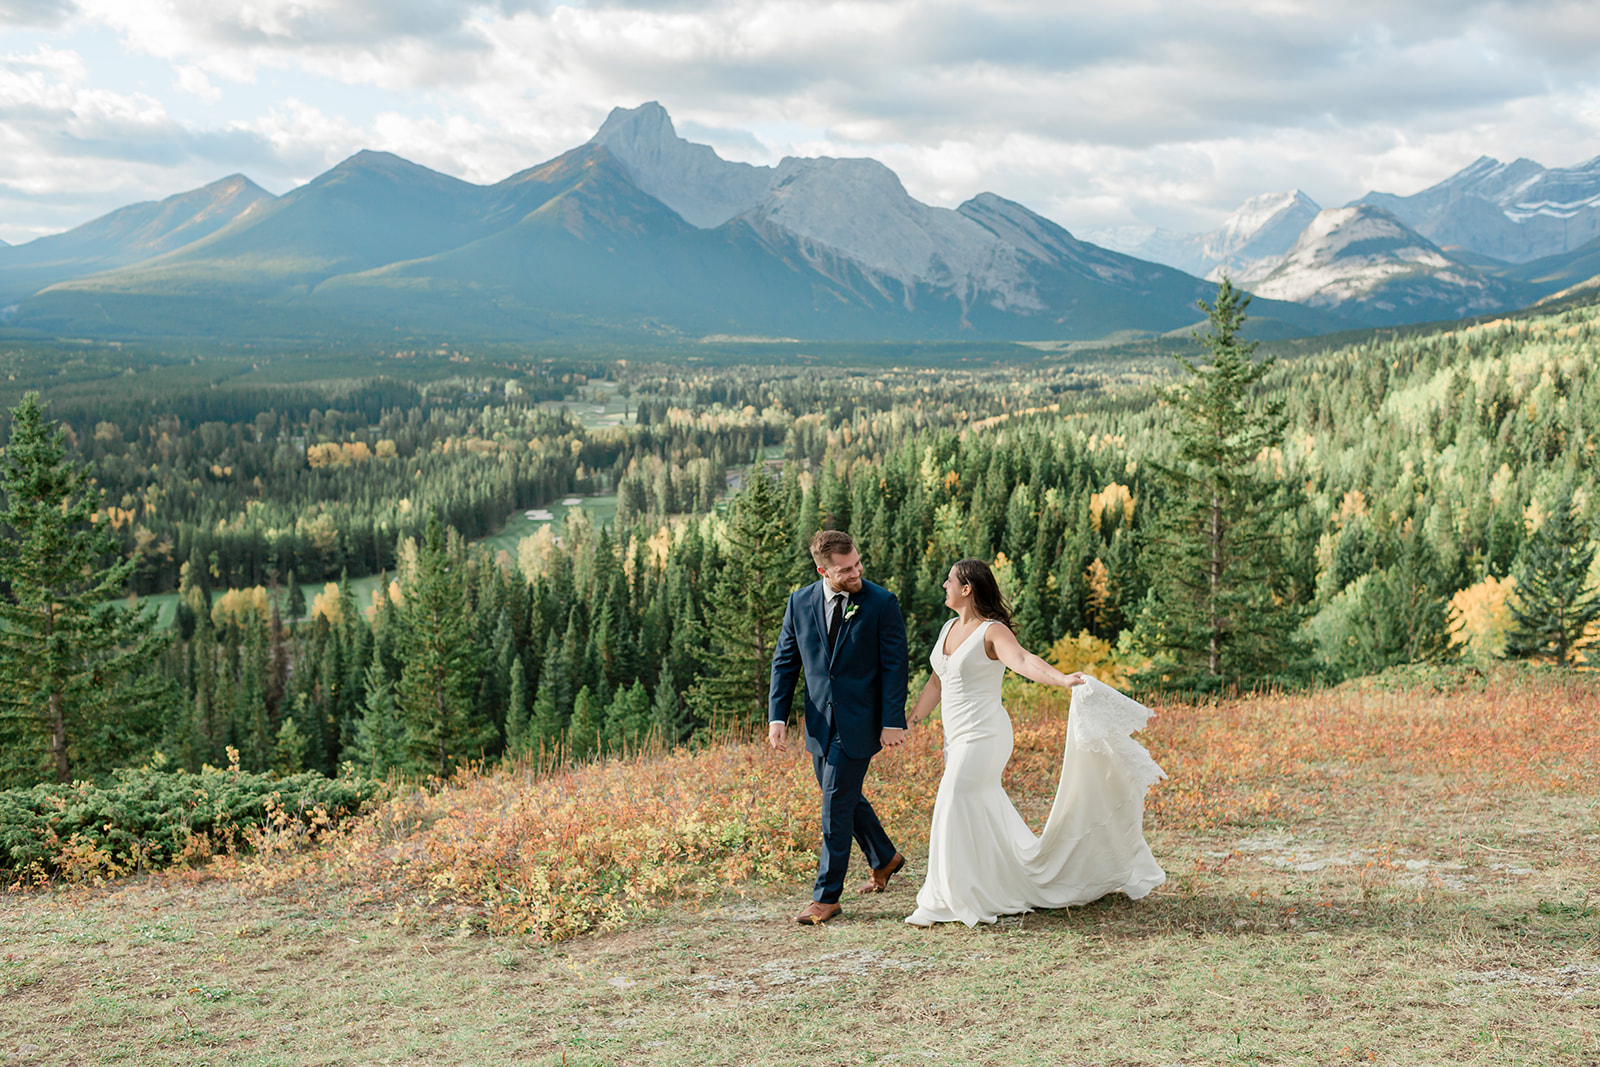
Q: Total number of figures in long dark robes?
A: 0